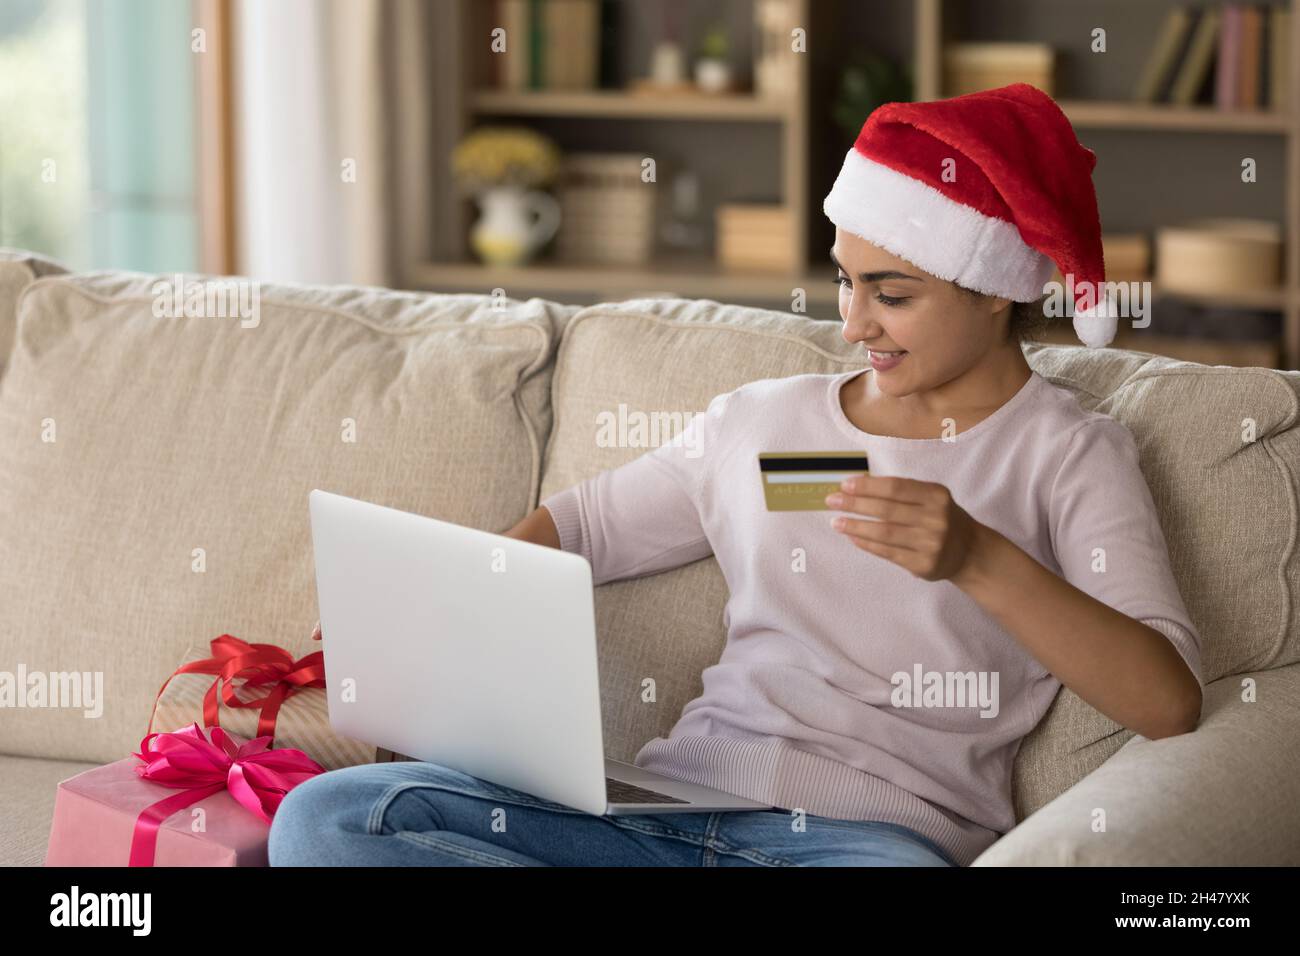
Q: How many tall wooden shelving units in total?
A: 2